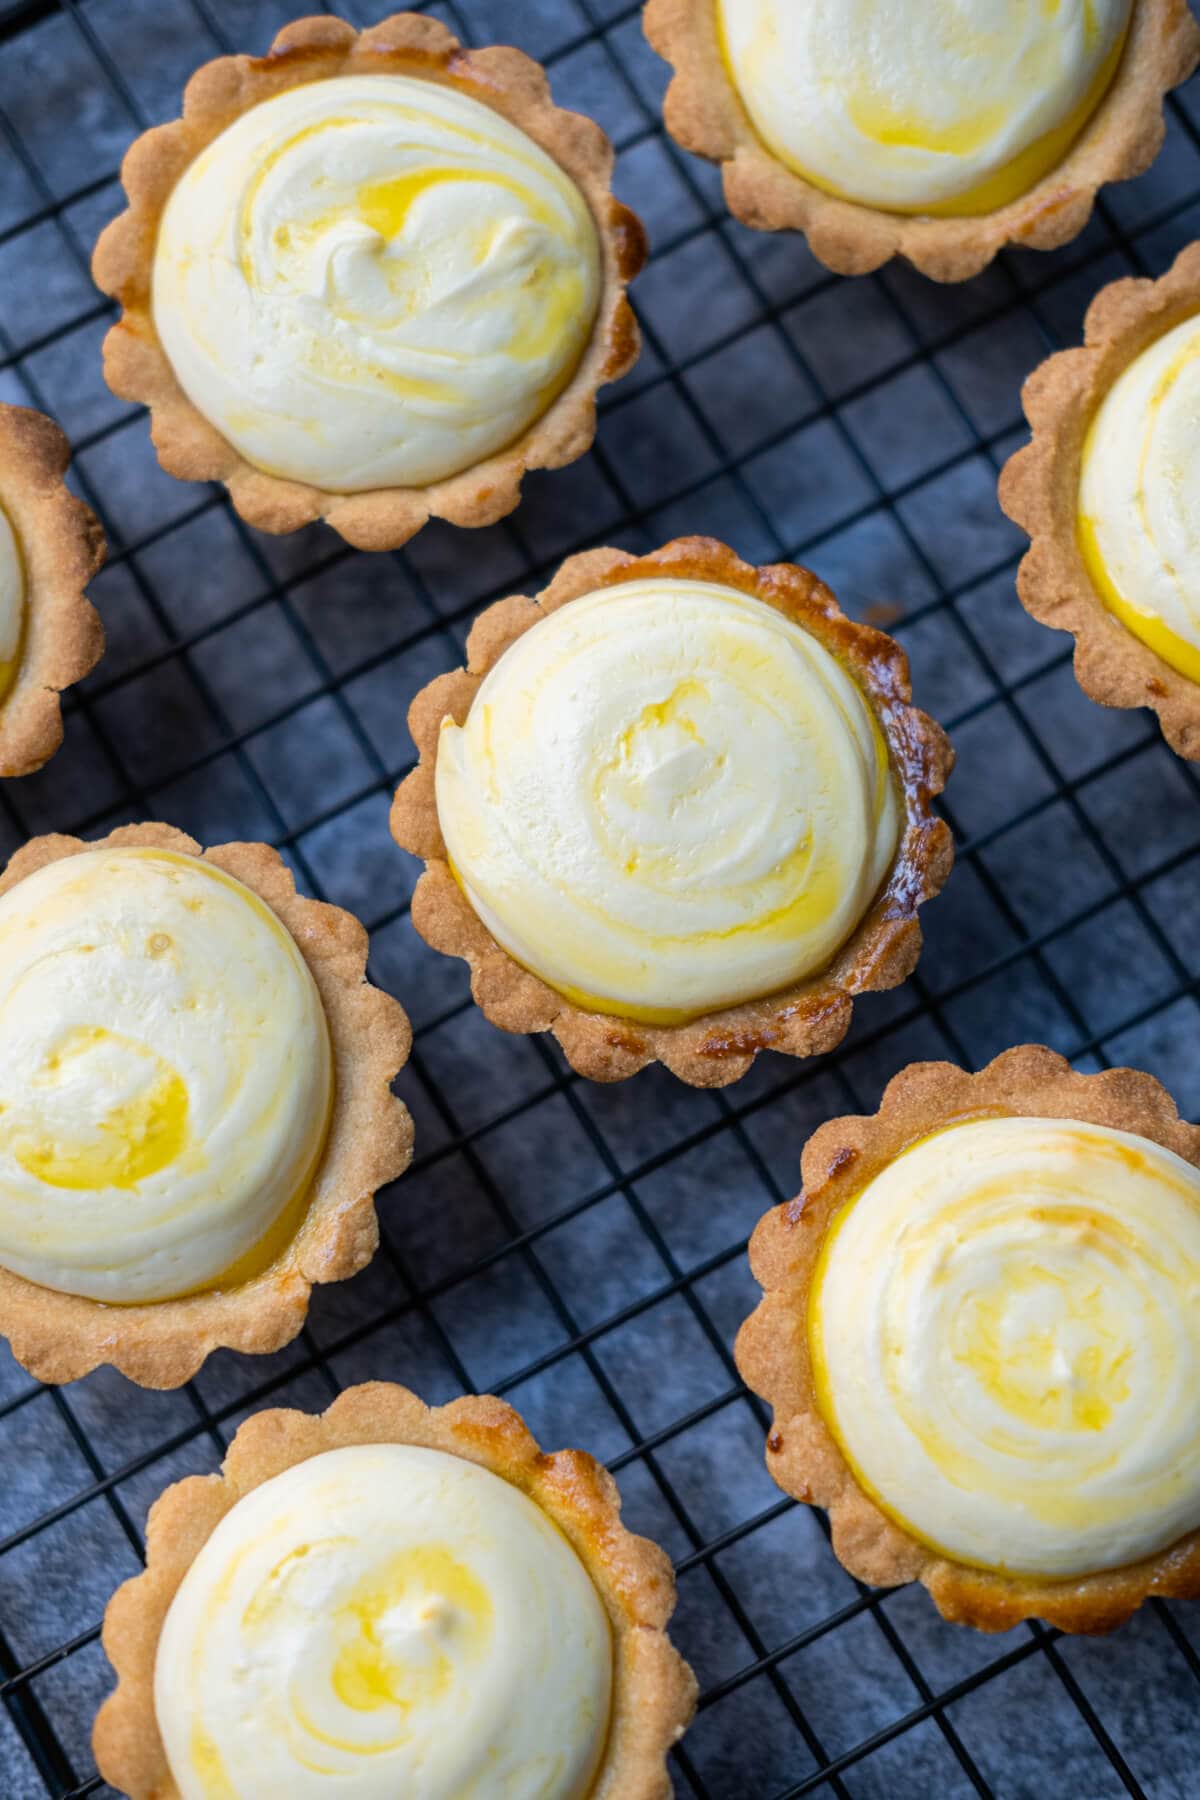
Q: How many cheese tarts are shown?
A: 8